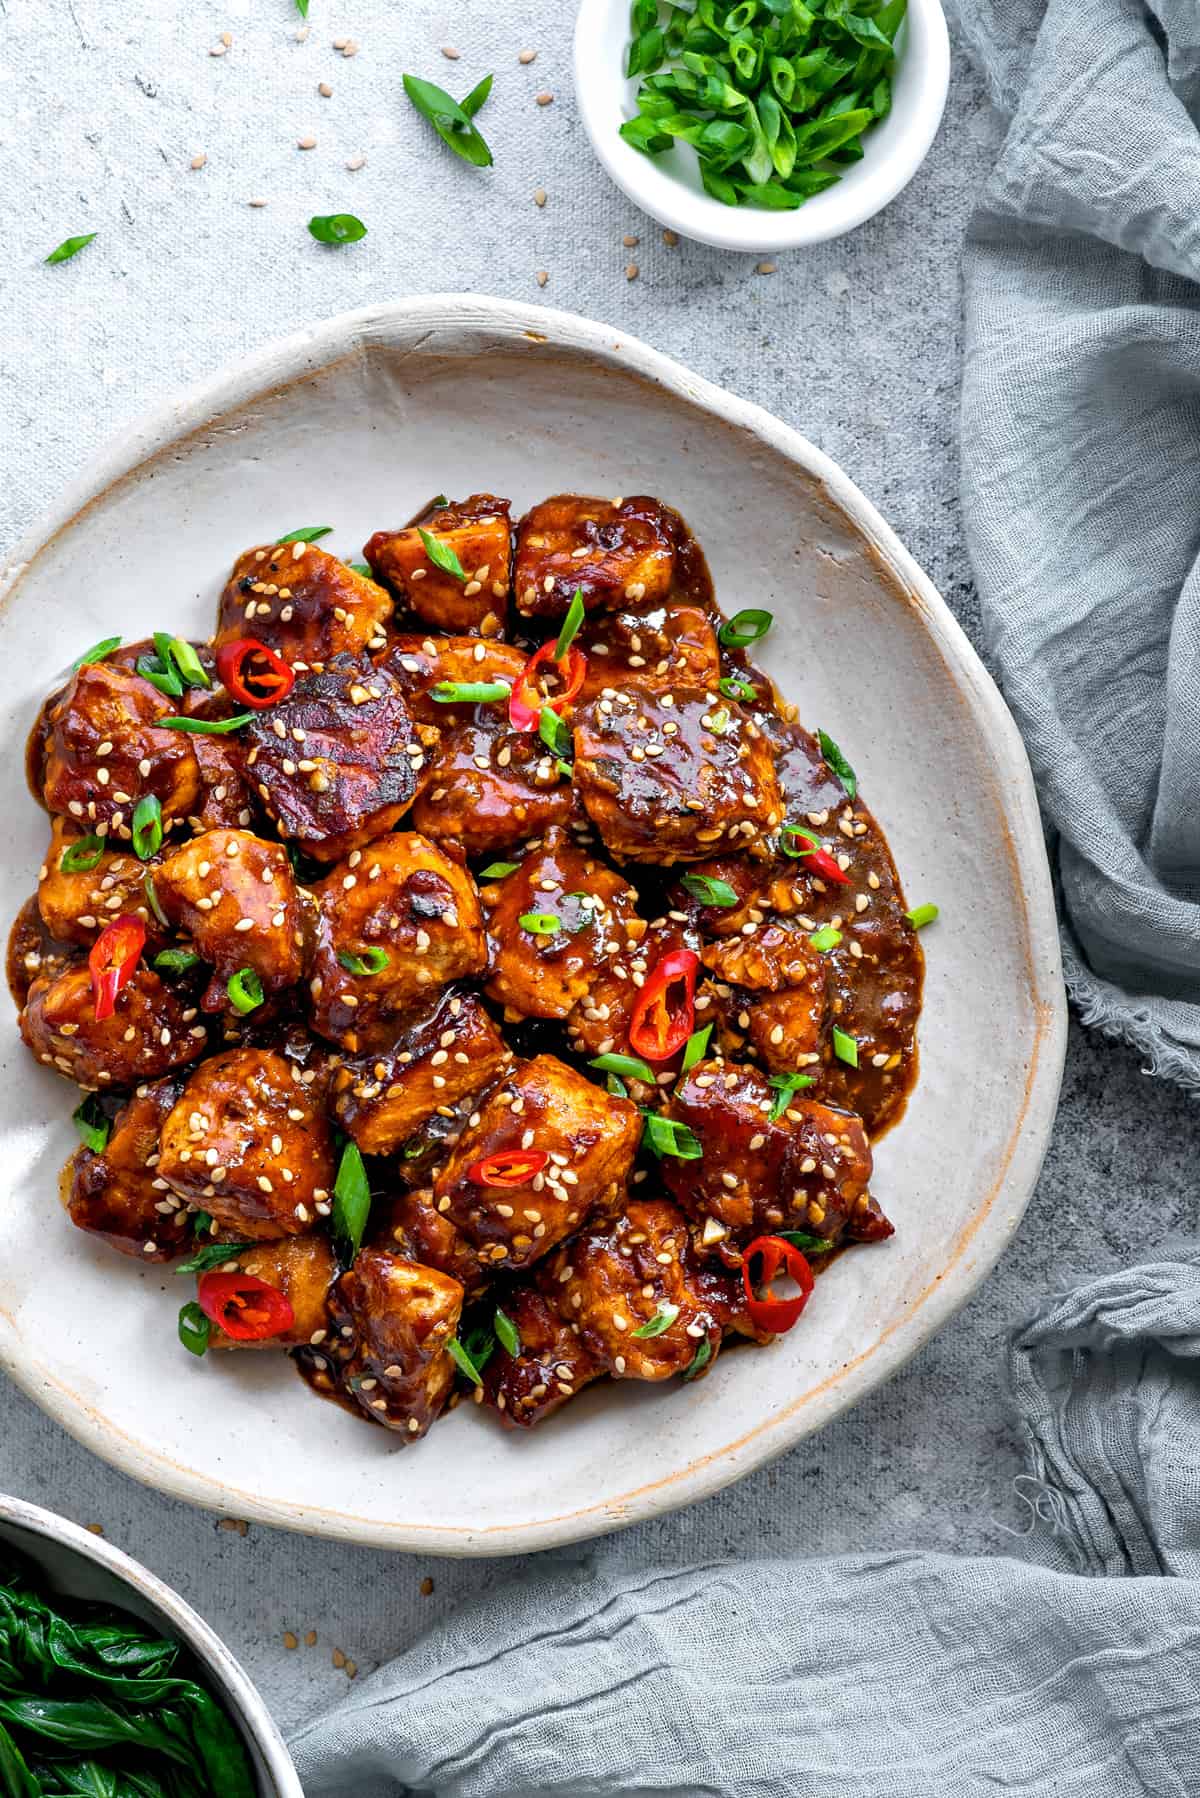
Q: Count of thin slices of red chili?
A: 8